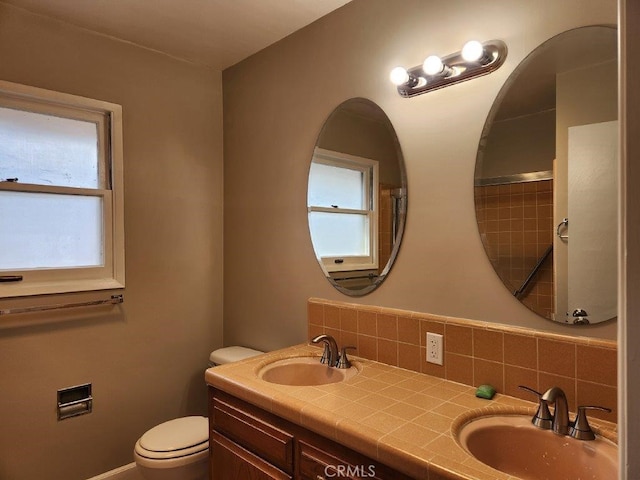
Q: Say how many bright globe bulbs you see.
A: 3